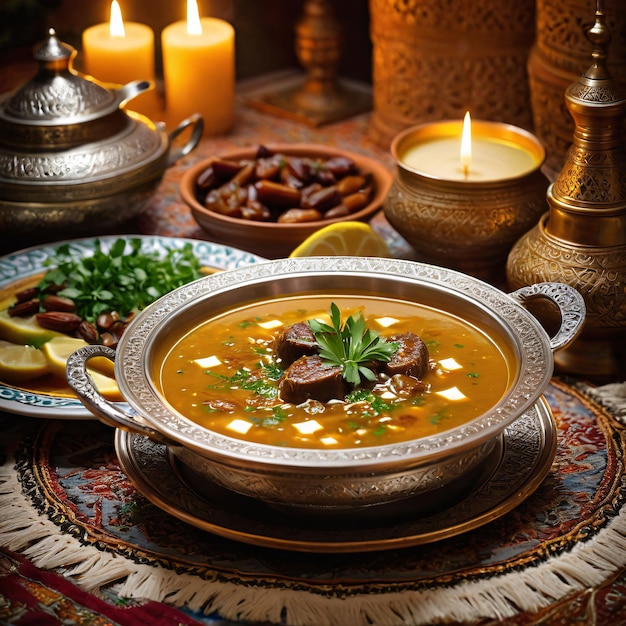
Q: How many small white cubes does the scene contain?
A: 8